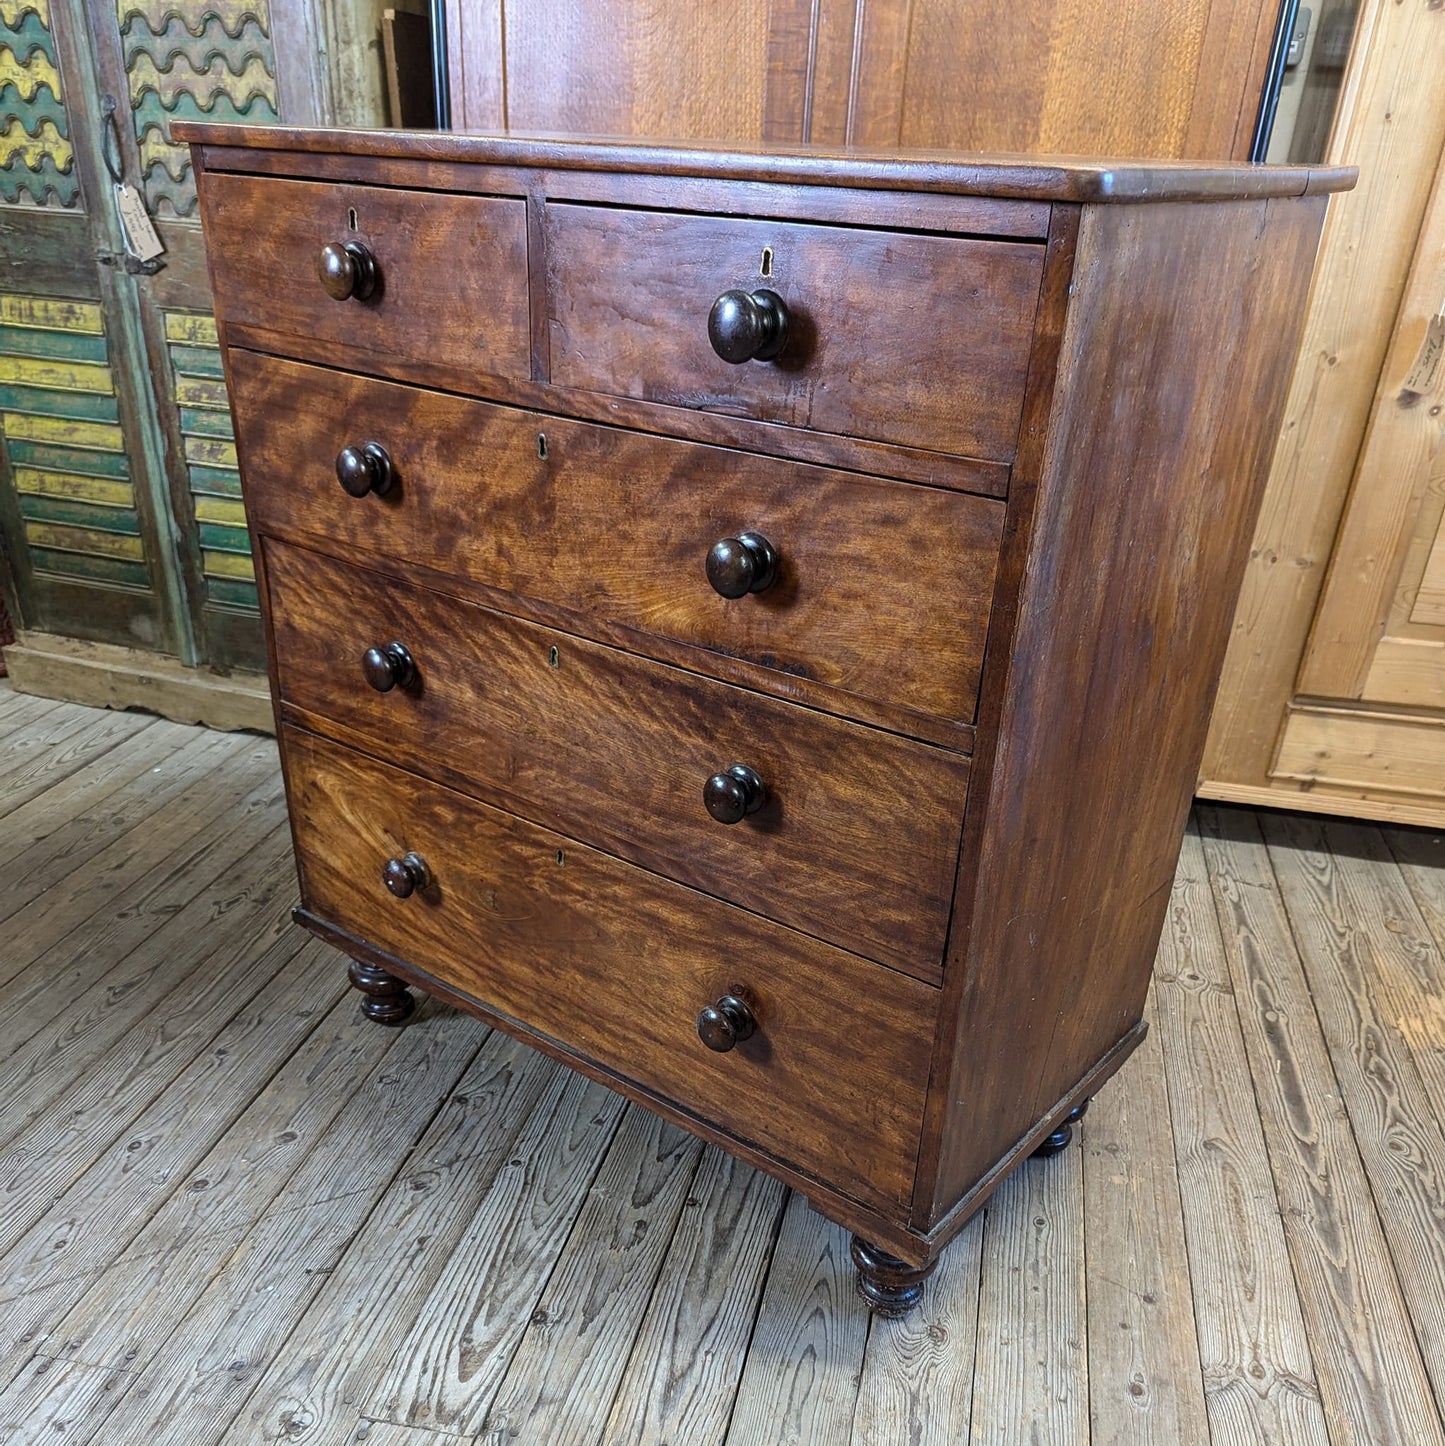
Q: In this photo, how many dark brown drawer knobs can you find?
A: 8